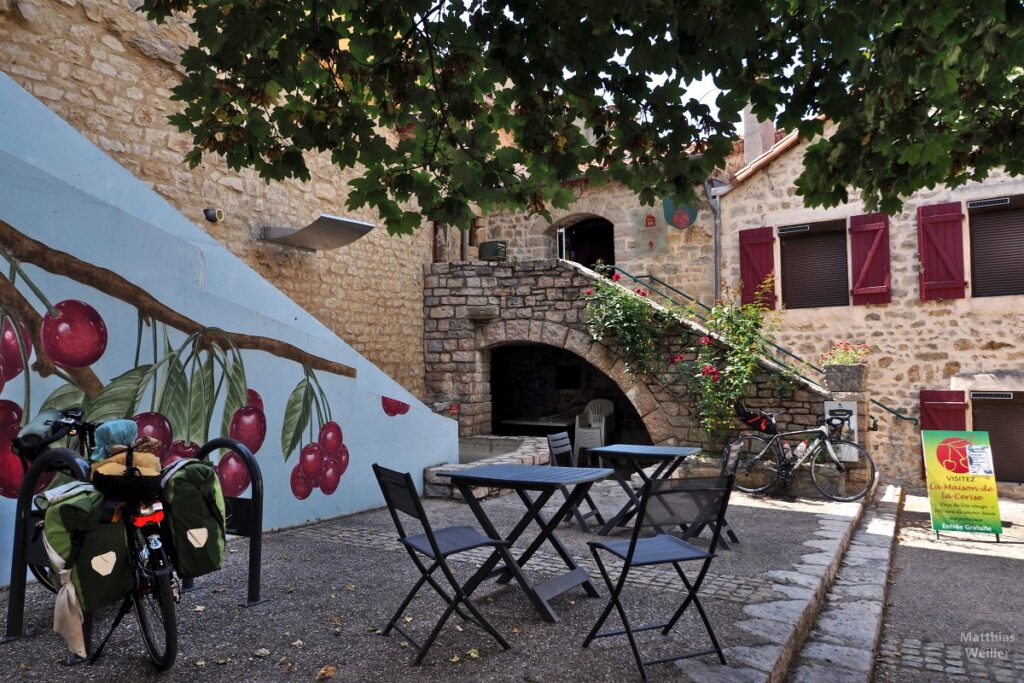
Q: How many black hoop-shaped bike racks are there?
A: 2